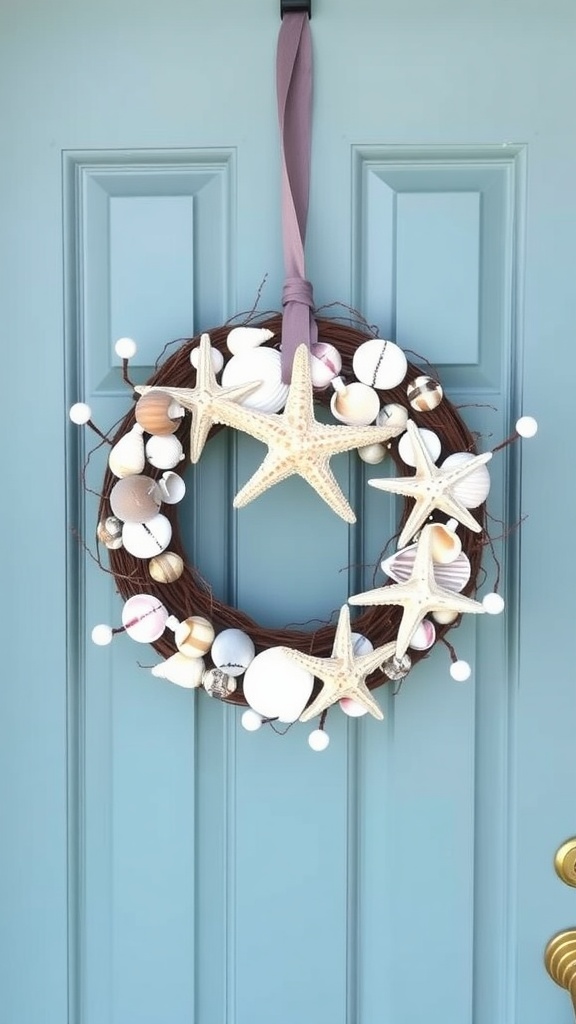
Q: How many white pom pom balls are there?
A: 8